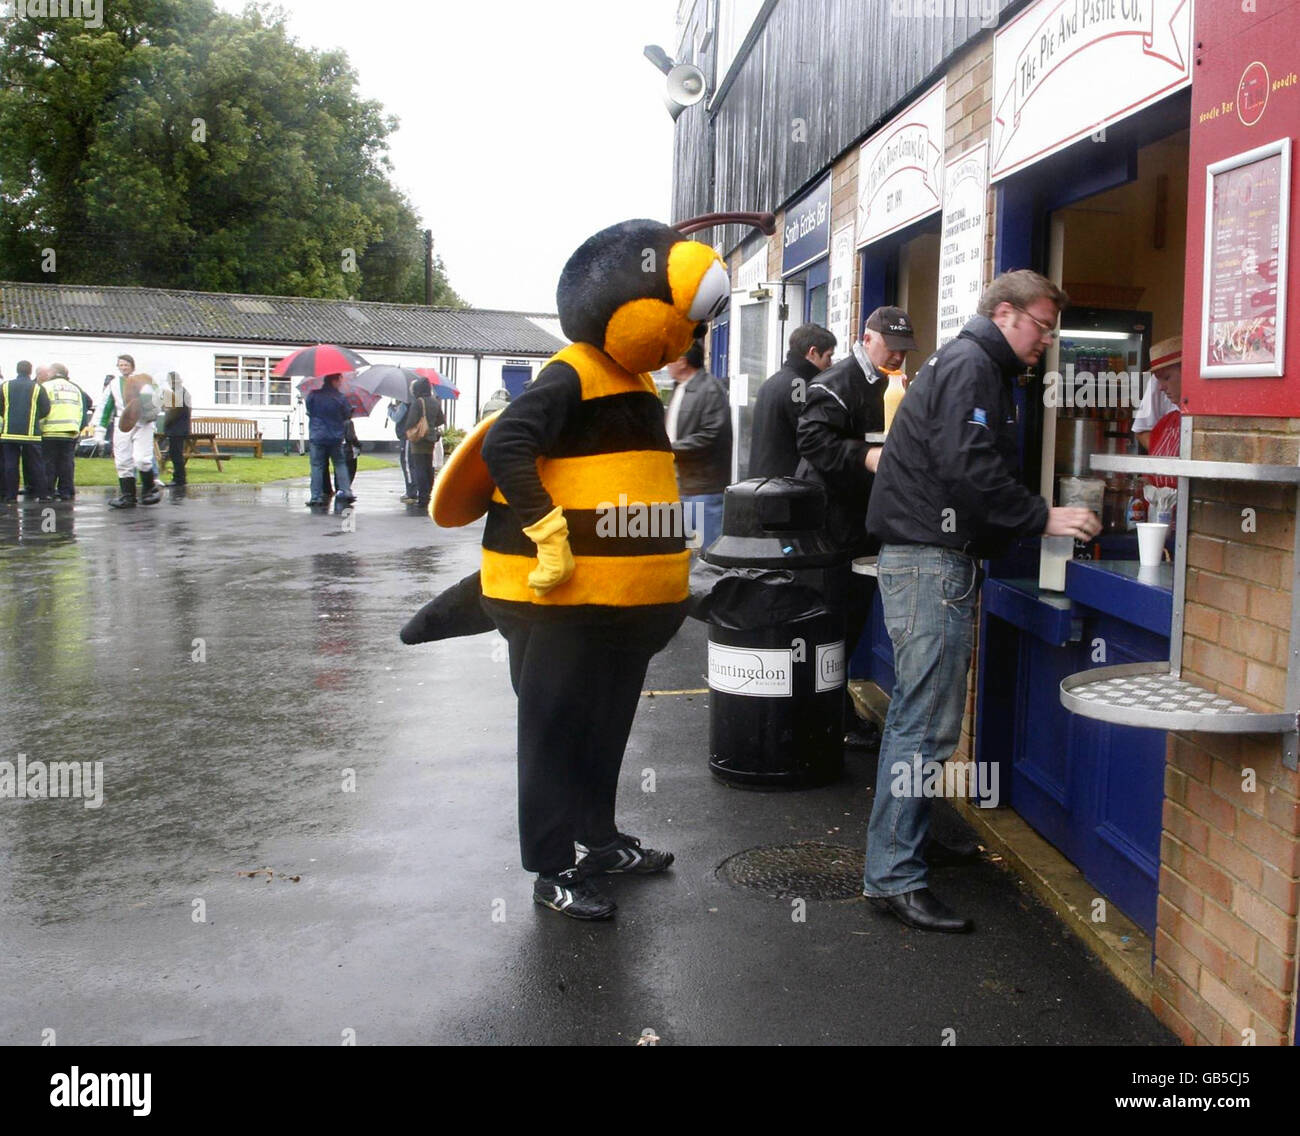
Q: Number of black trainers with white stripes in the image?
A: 2